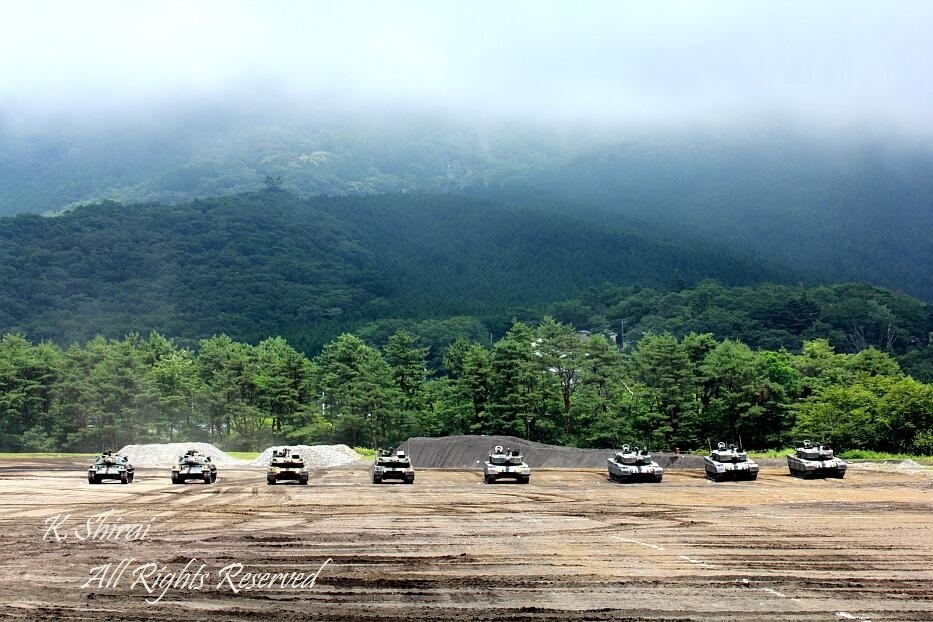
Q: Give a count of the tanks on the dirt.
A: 8